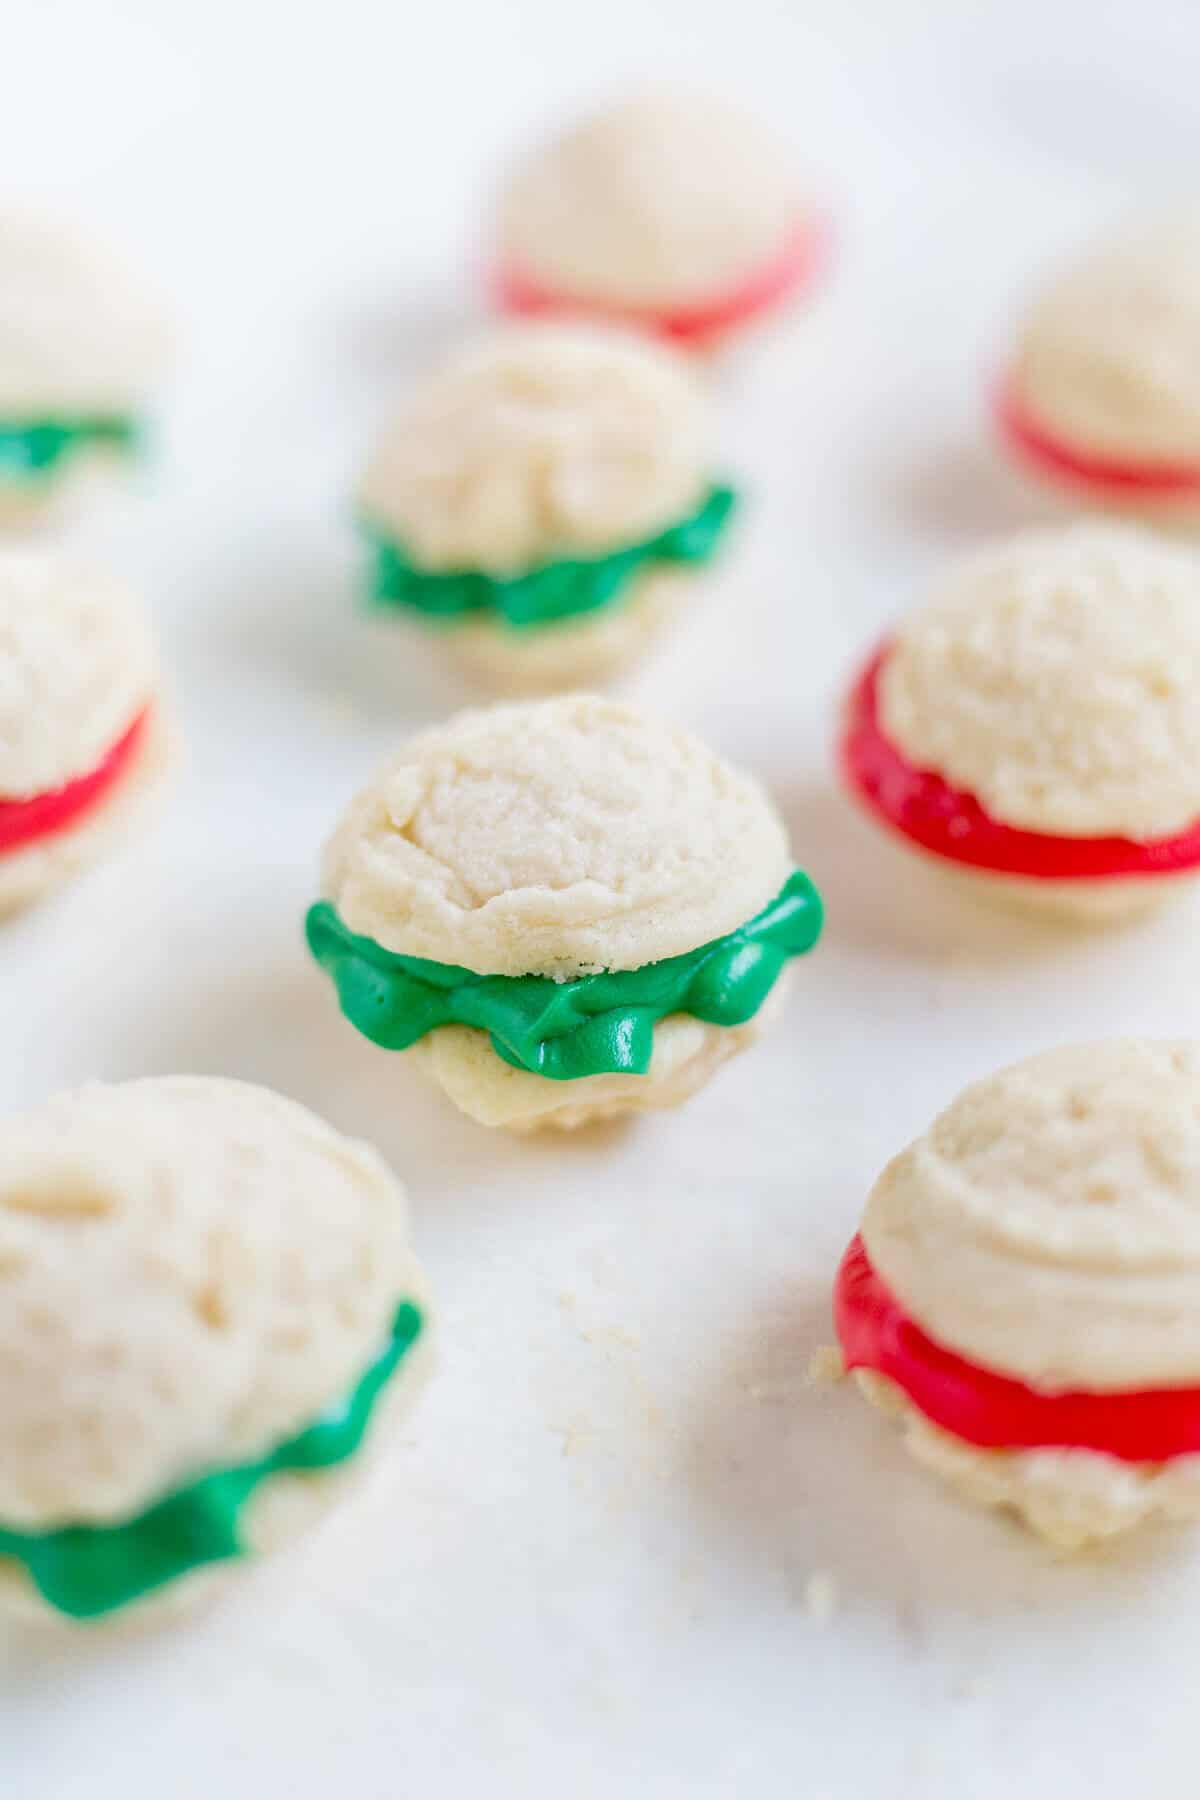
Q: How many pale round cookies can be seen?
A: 9